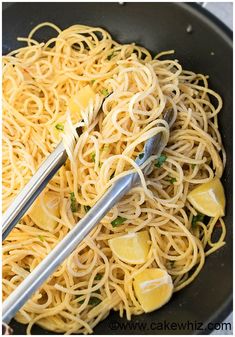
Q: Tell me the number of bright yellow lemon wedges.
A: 5